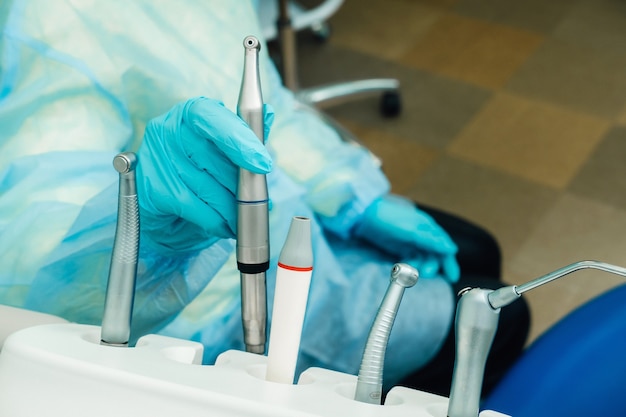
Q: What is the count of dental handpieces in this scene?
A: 5